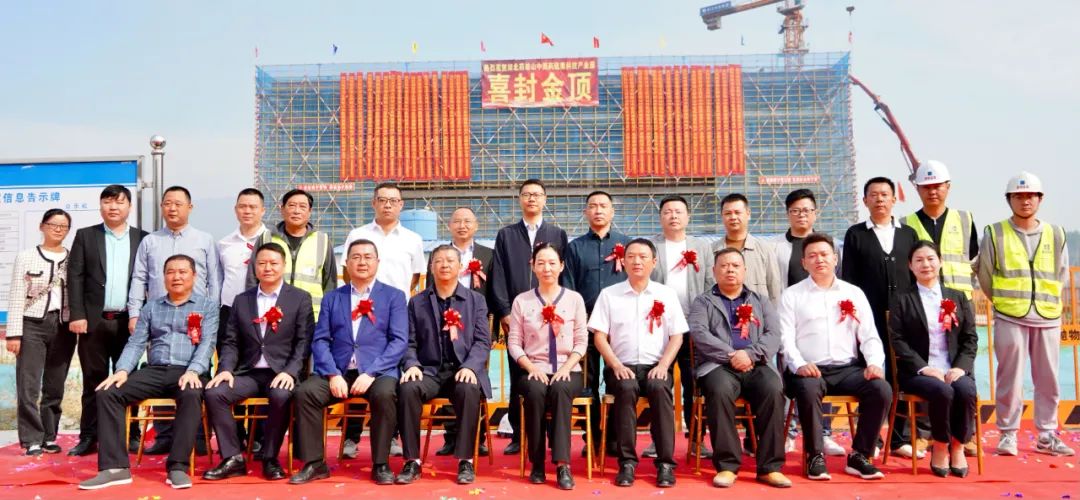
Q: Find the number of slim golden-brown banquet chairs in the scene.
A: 9